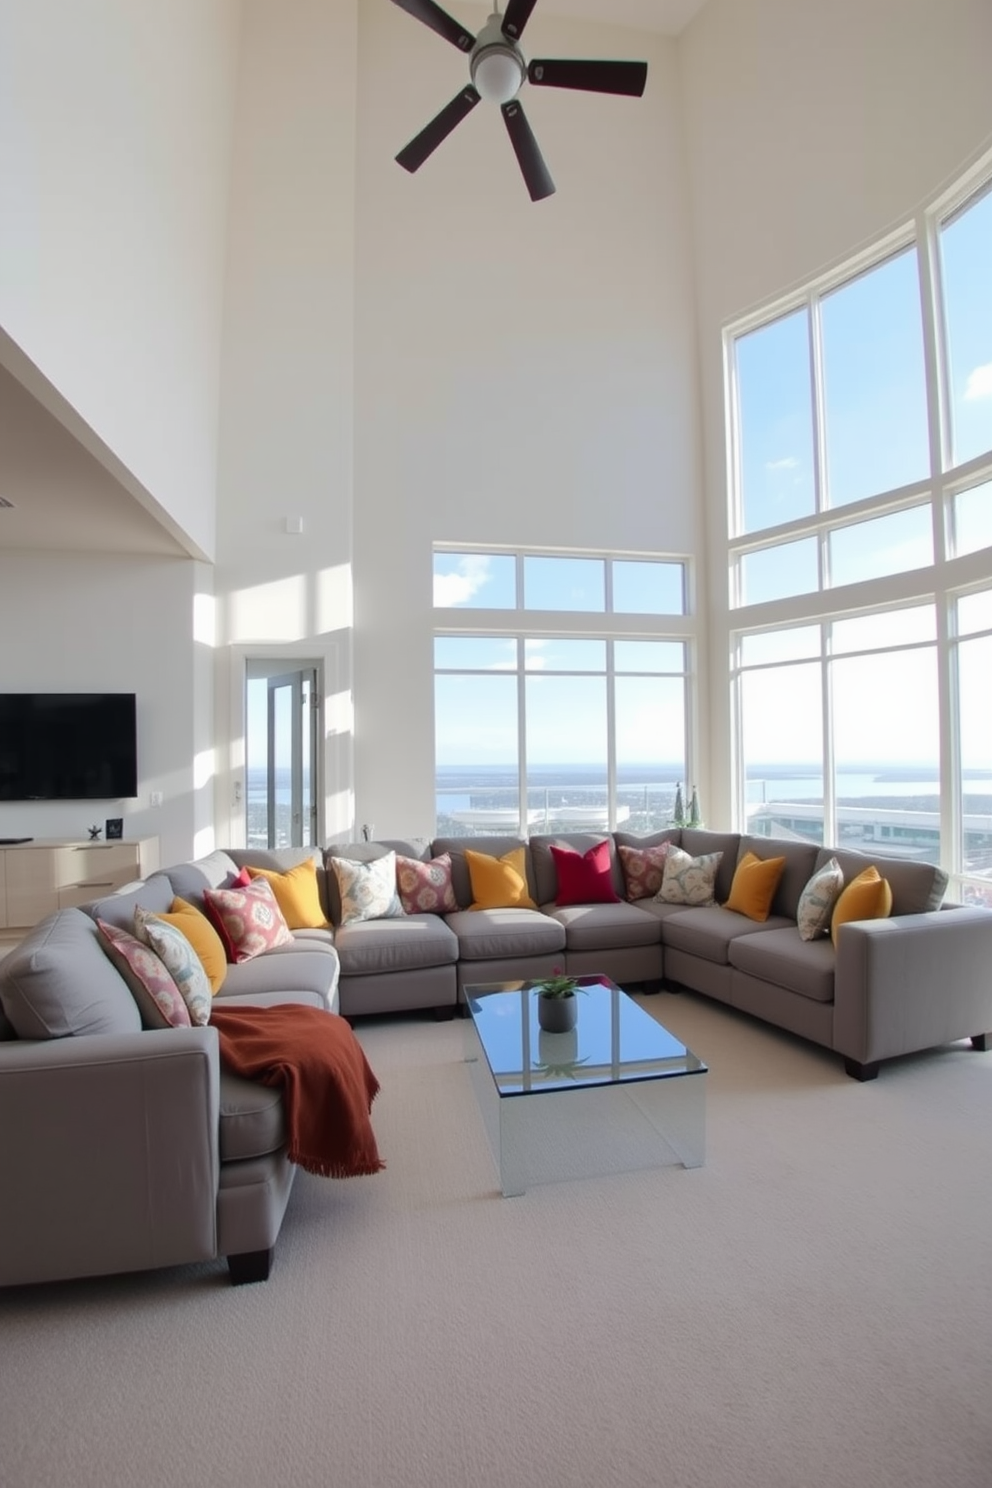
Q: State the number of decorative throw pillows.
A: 15